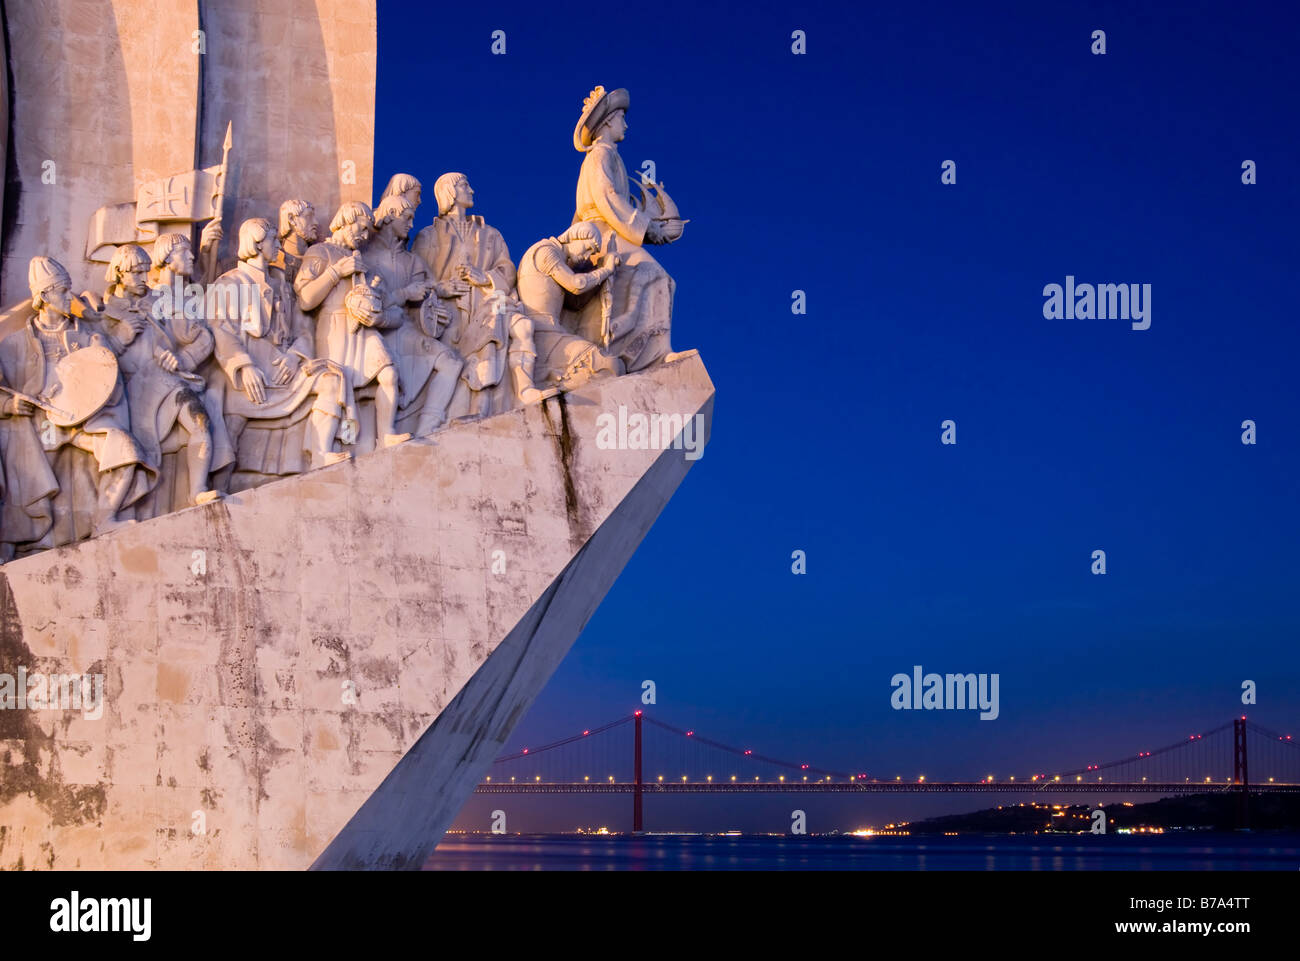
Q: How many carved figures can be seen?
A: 11